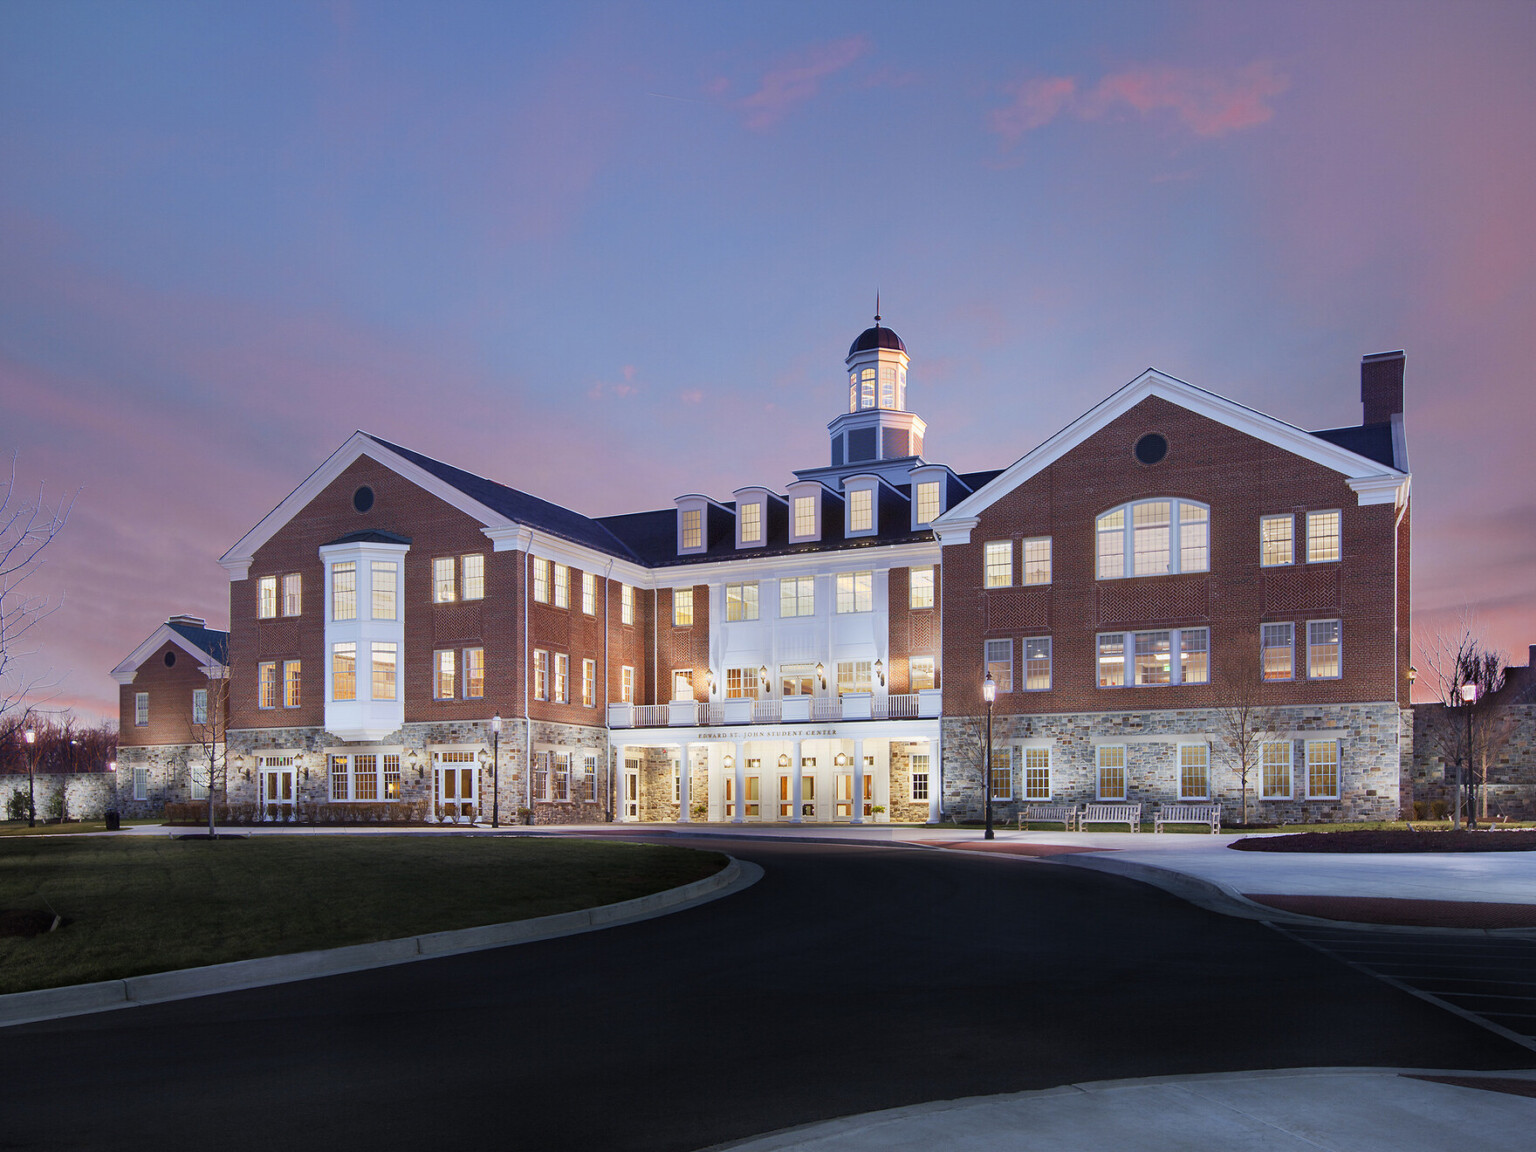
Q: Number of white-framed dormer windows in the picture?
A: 5